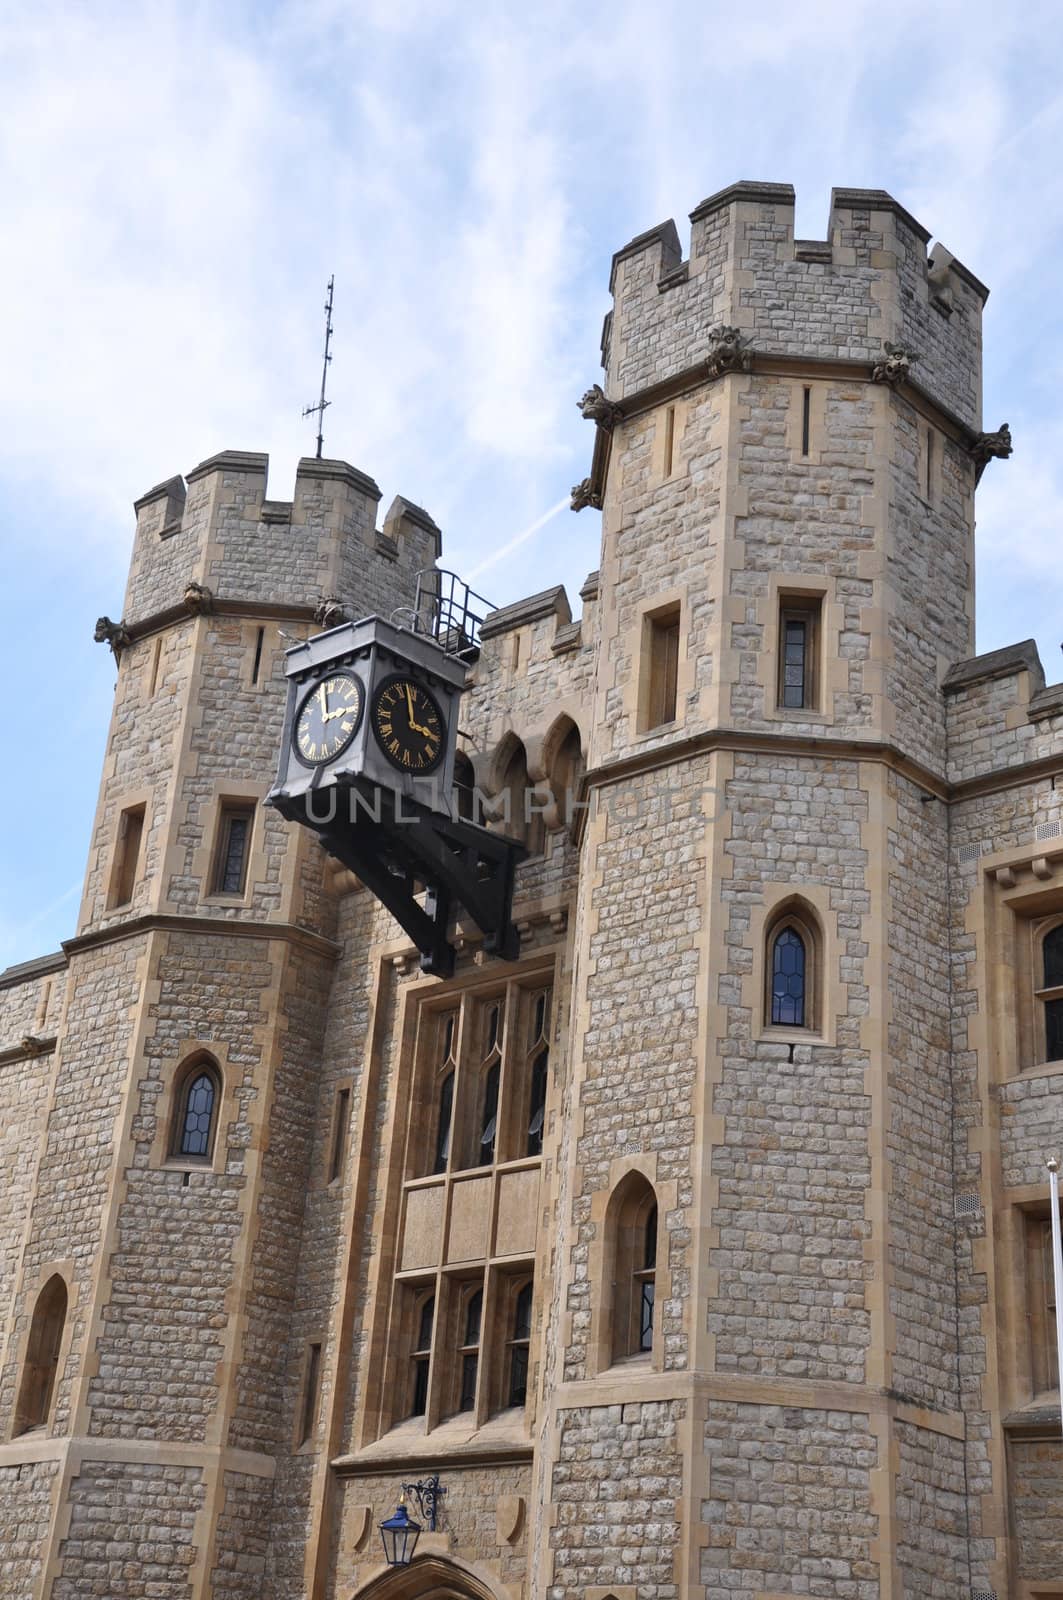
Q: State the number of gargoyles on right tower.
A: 5